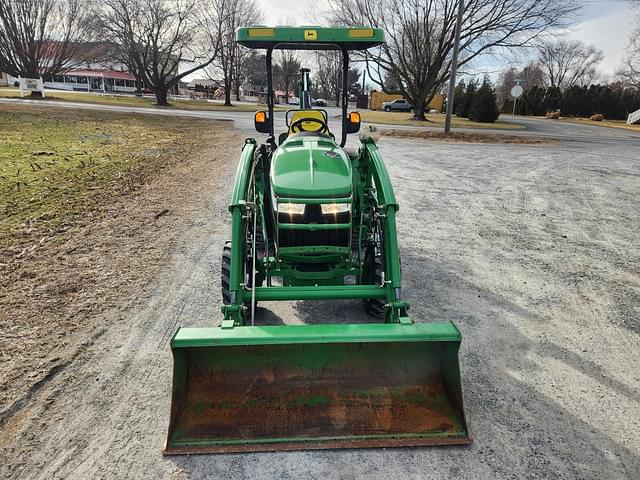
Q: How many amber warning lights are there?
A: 2